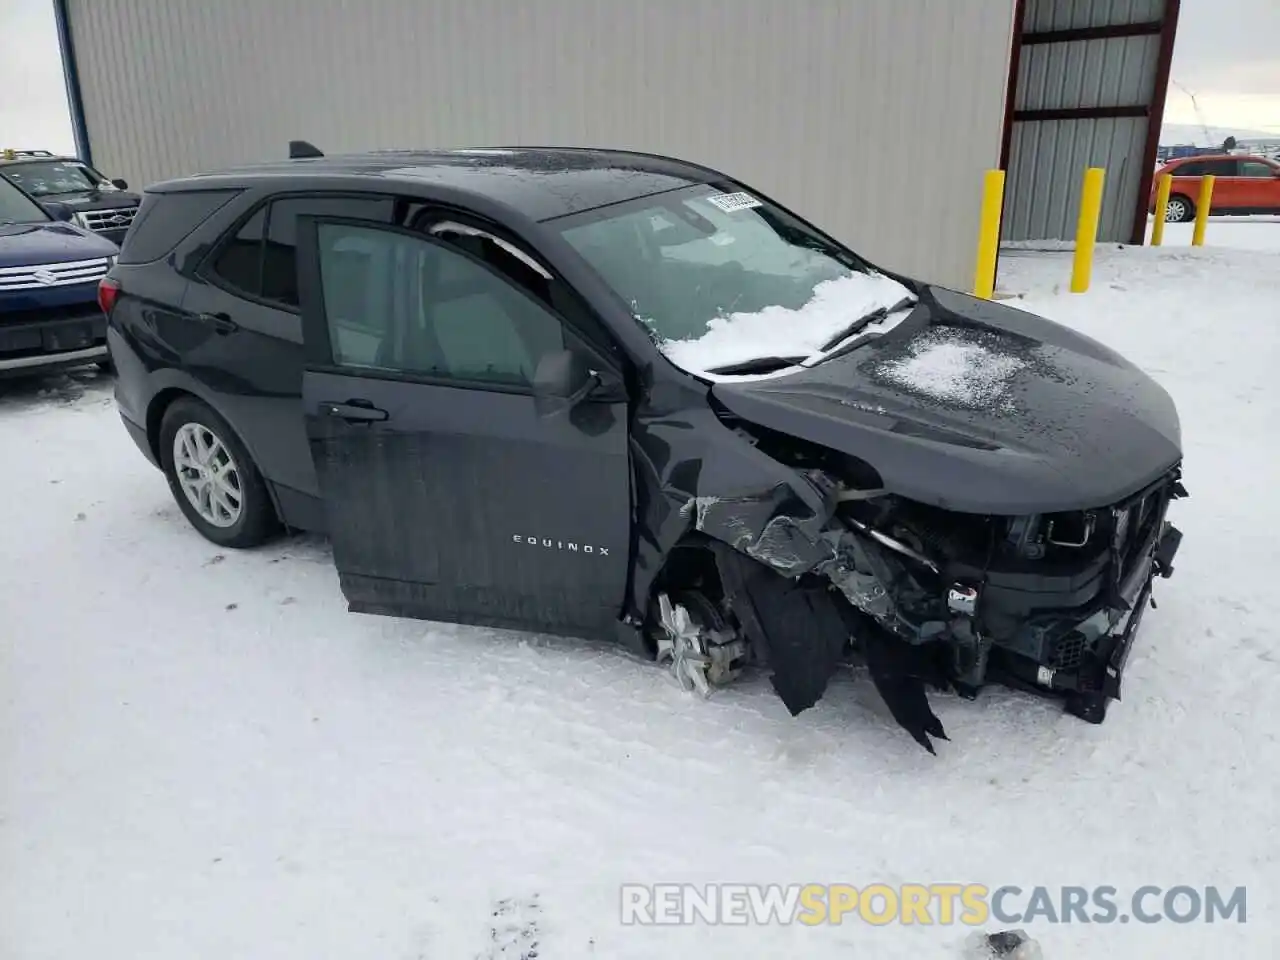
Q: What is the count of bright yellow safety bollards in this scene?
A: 4